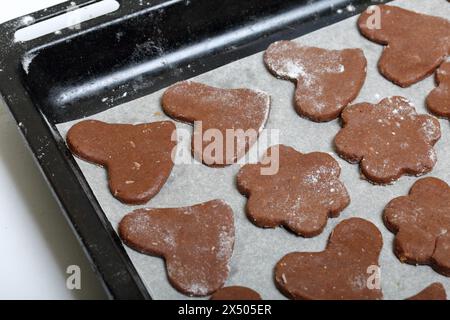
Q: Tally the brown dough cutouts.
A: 12